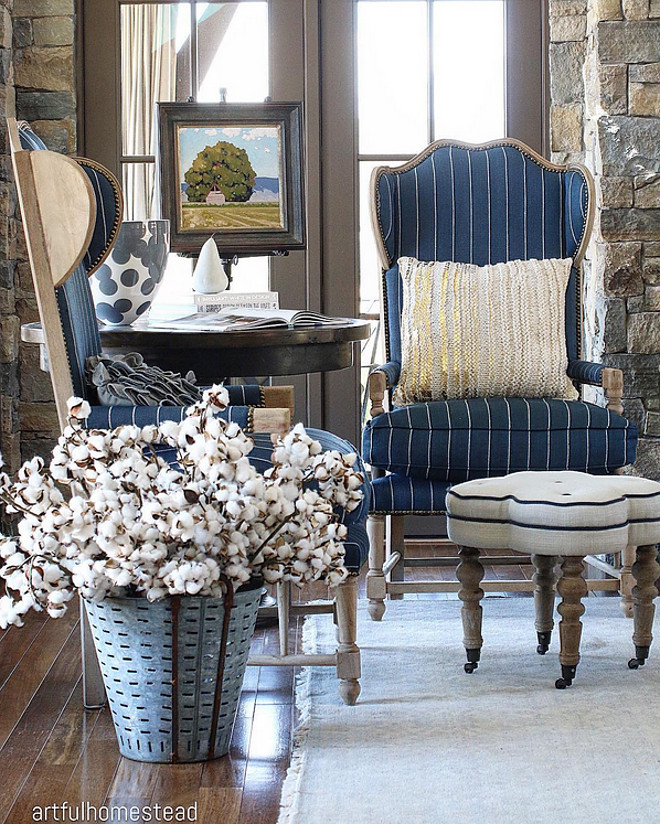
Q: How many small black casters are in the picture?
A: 4